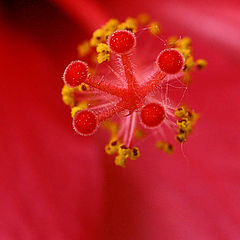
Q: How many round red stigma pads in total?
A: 5